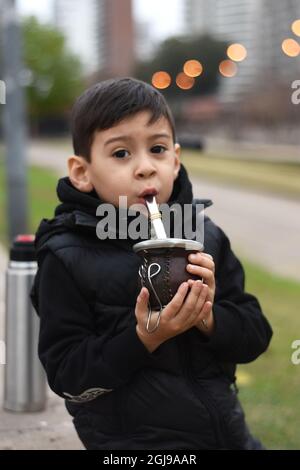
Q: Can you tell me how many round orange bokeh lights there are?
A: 7